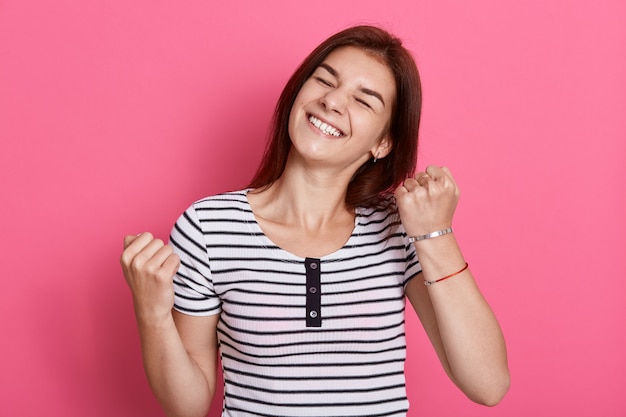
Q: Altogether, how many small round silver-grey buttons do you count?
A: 3